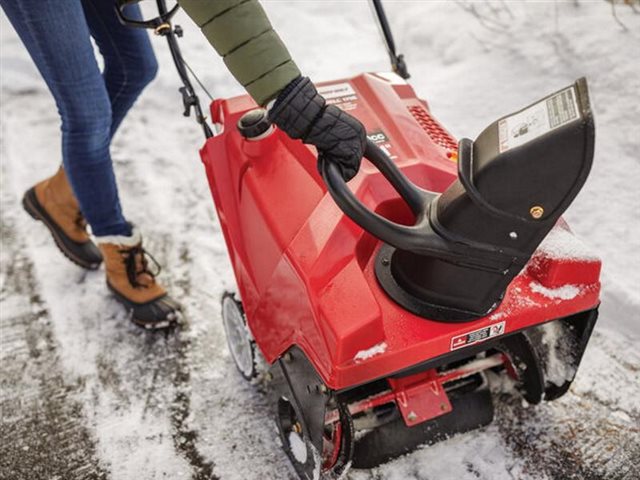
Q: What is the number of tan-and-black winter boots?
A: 2